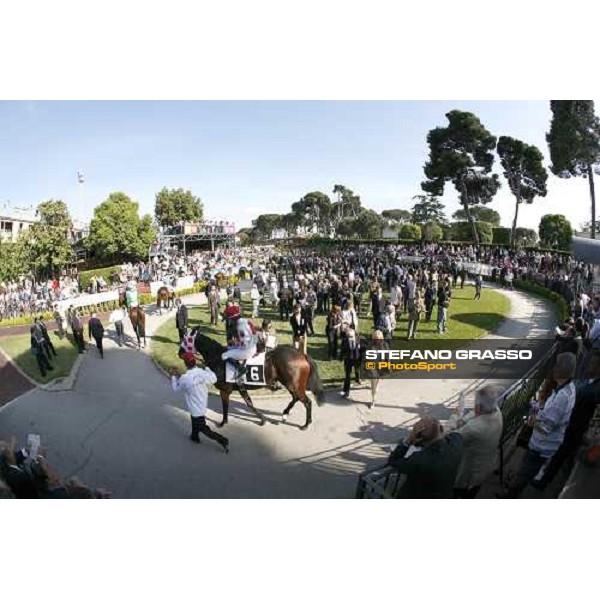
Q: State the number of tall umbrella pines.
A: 3